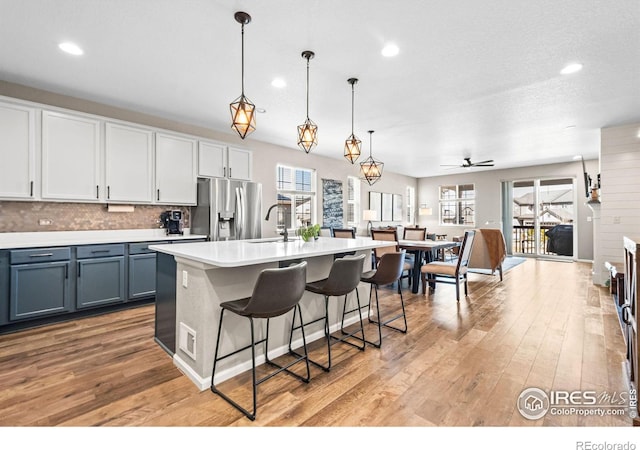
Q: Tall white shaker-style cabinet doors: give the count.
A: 4